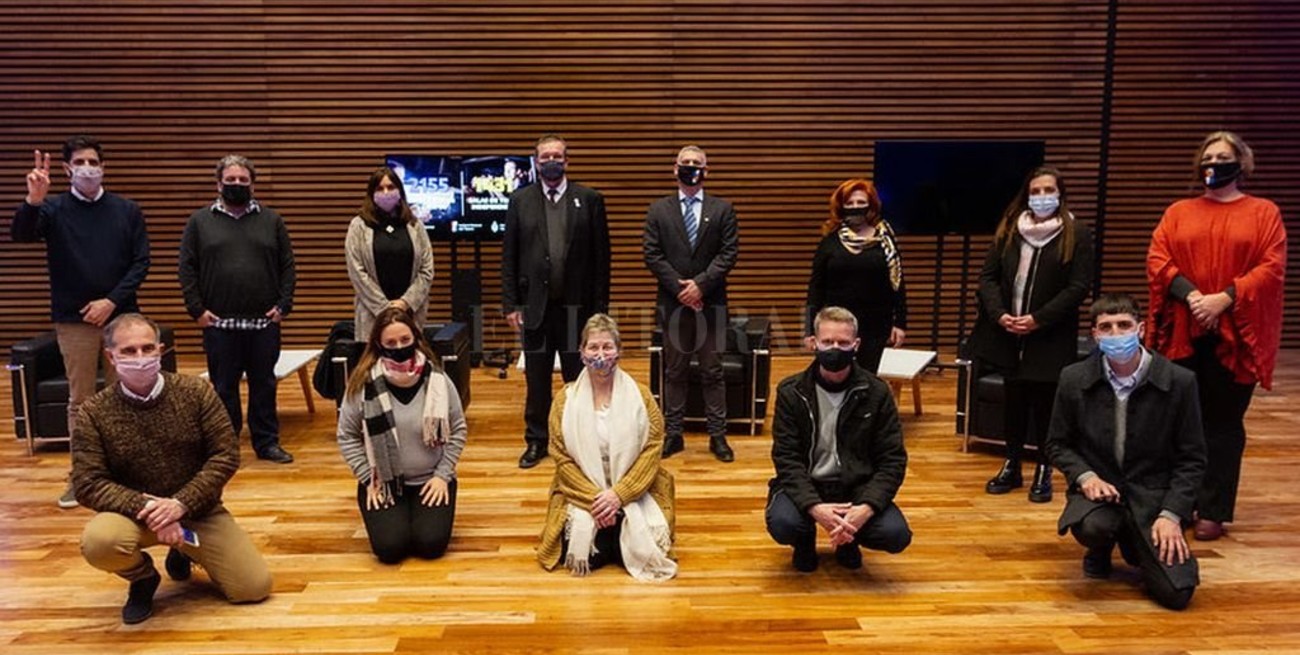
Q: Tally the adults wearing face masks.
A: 13